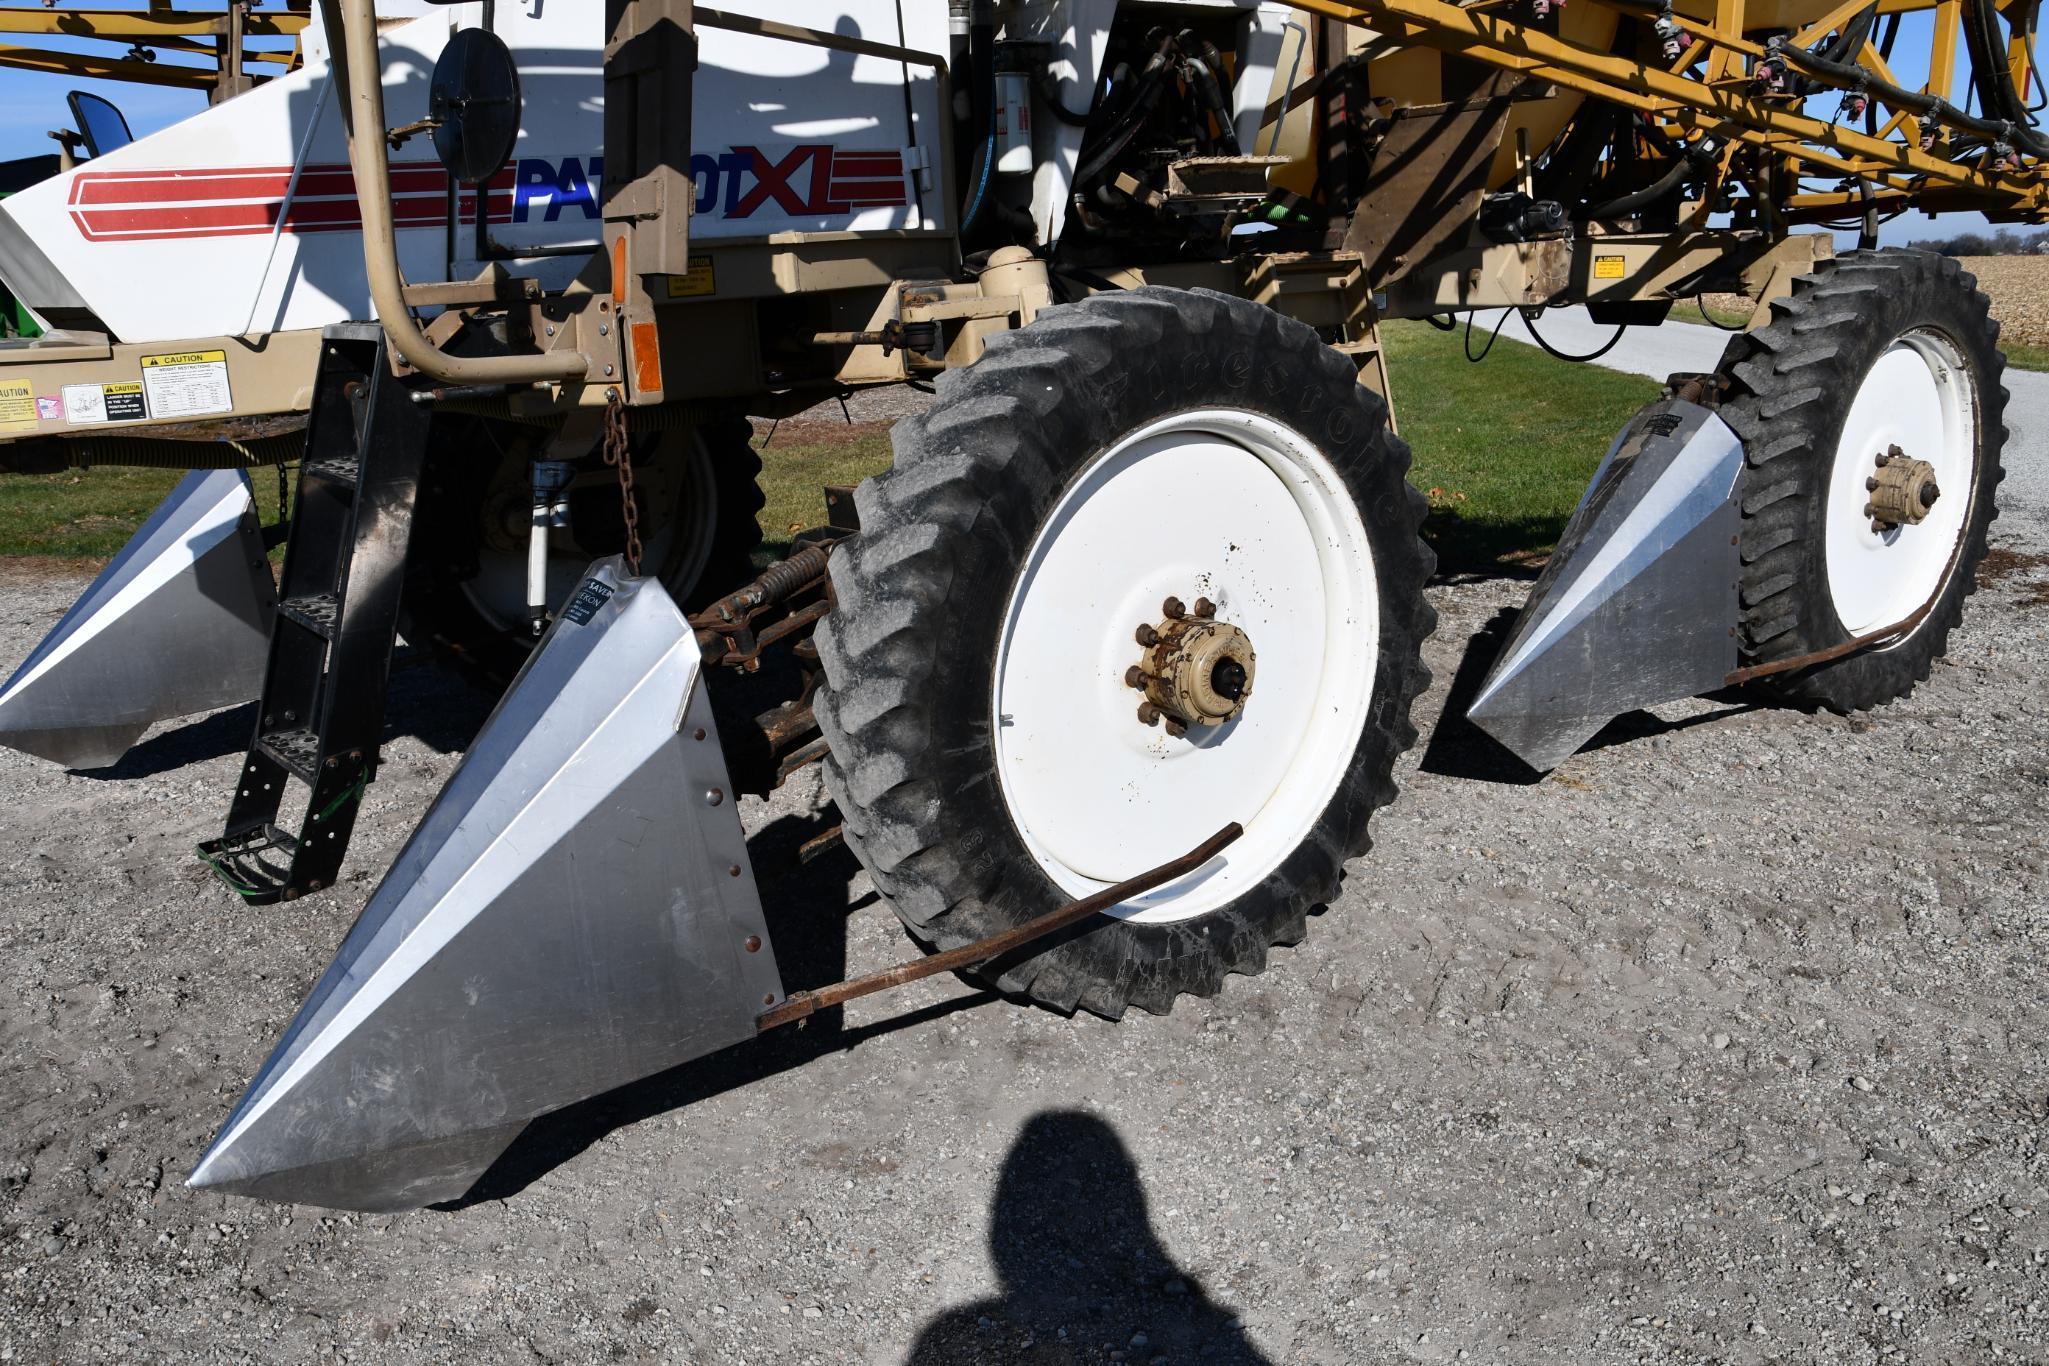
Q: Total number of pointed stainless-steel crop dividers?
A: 3